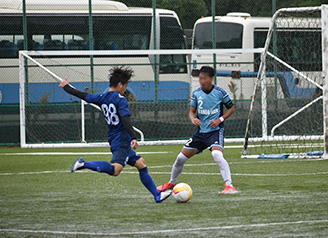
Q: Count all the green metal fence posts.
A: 5